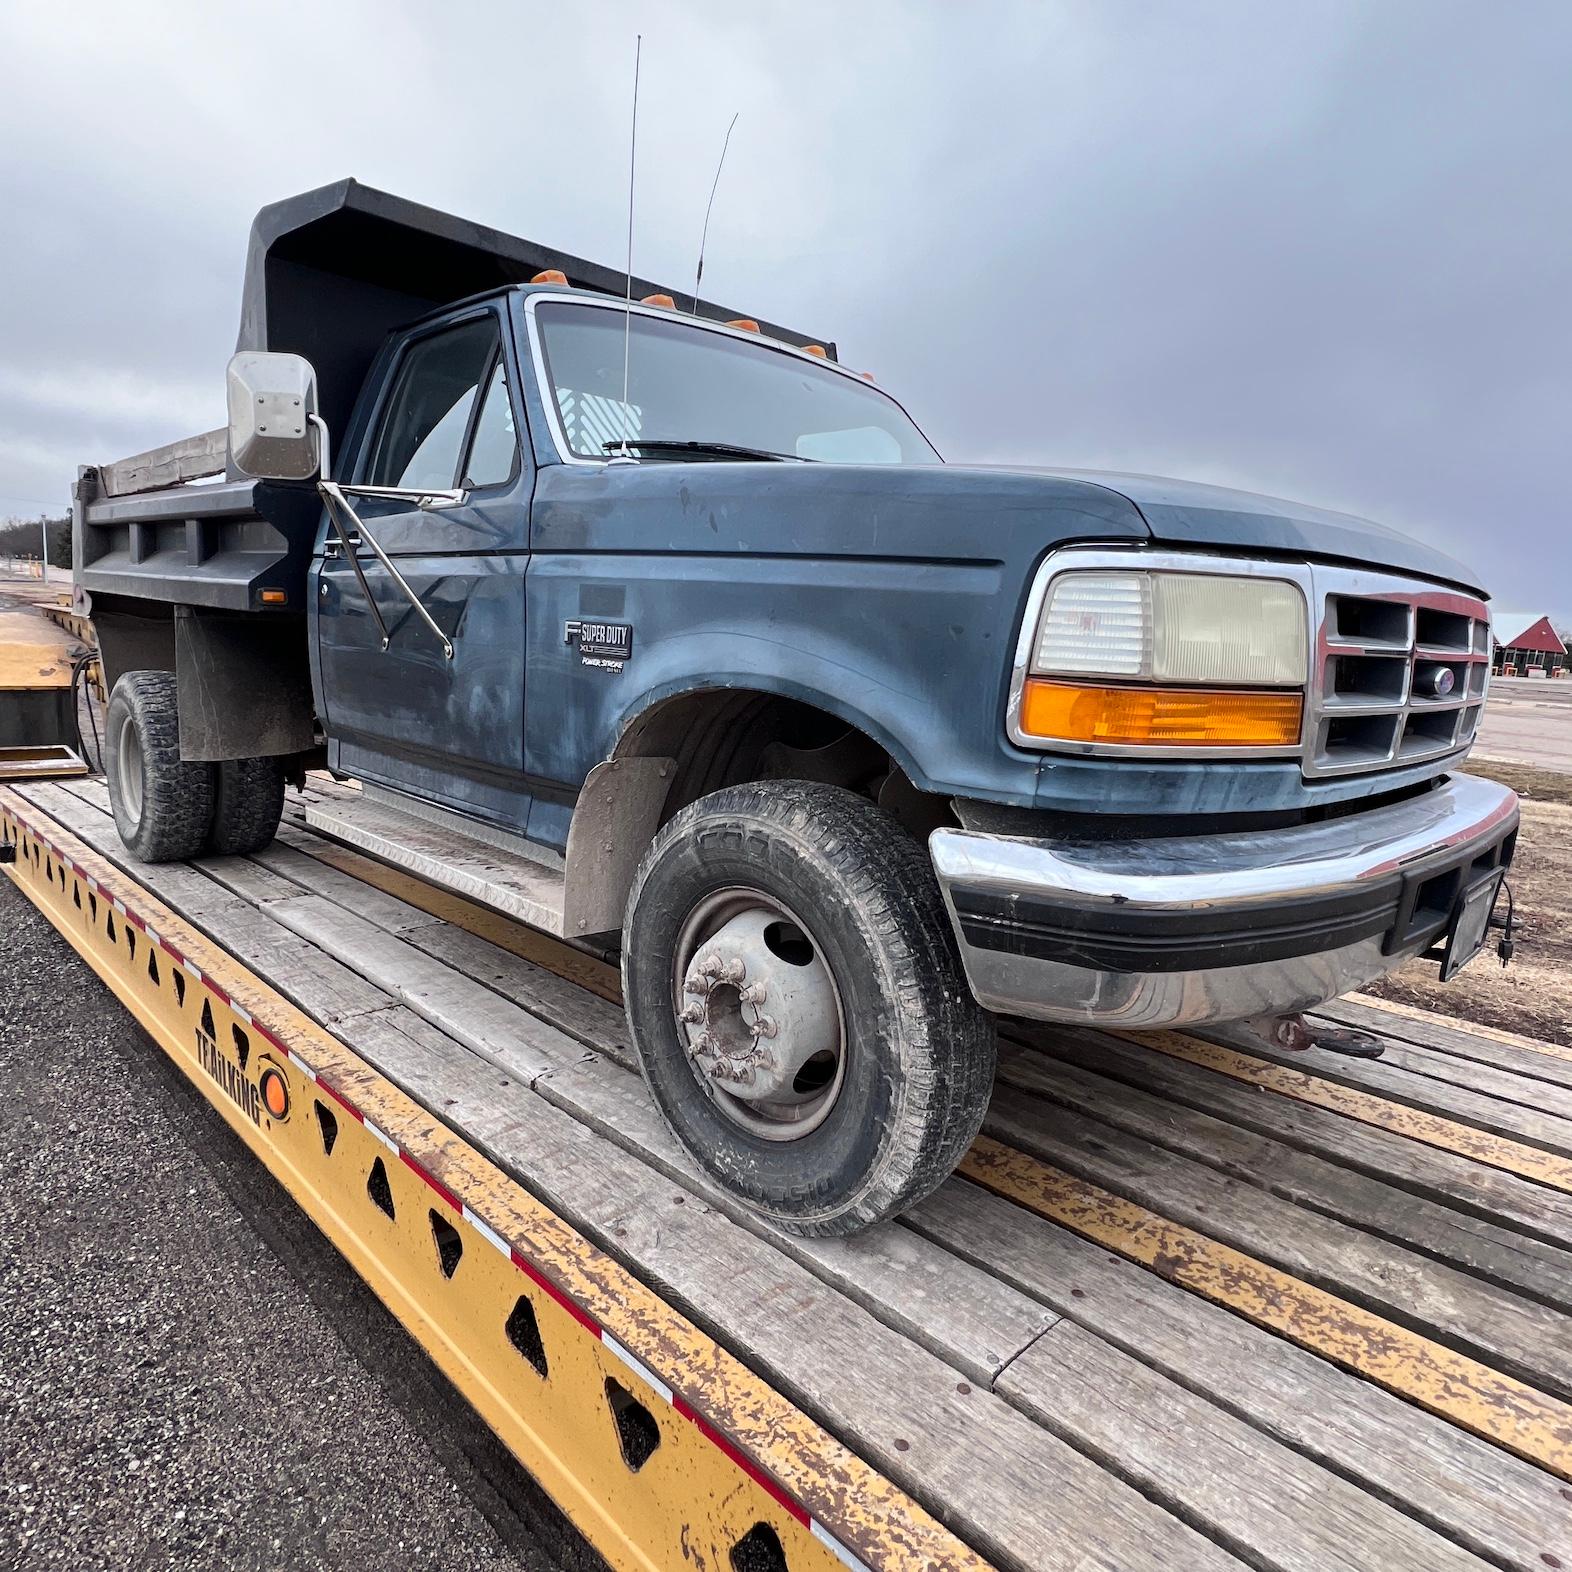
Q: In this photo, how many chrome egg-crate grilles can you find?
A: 1